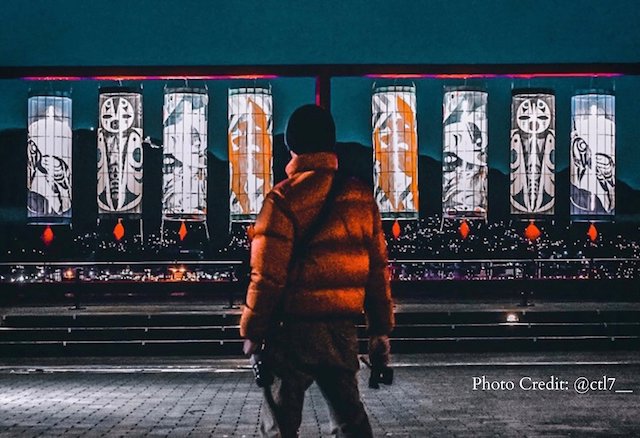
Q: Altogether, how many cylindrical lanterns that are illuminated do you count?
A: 8